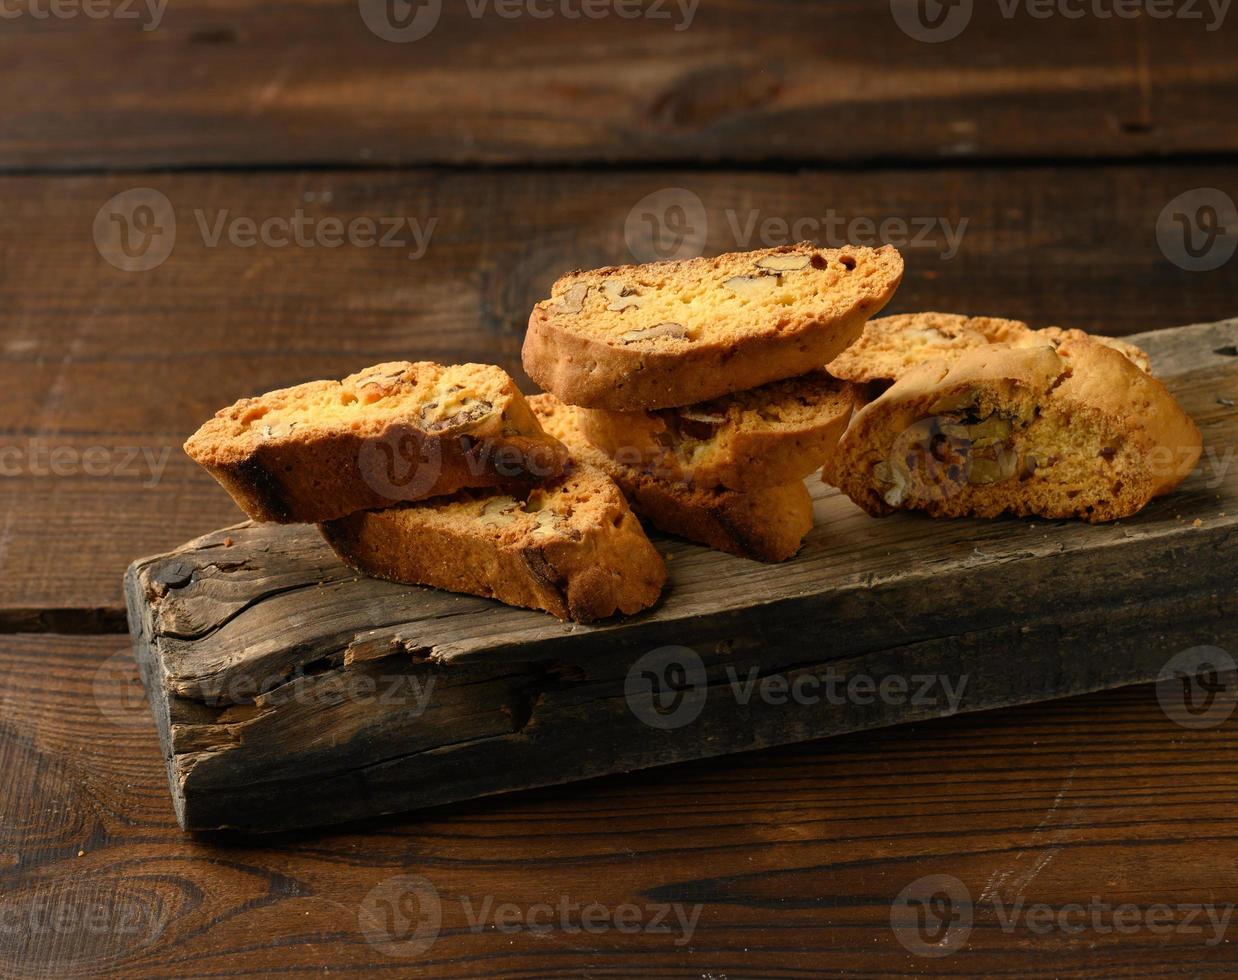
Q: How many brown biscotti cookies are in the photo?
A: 7